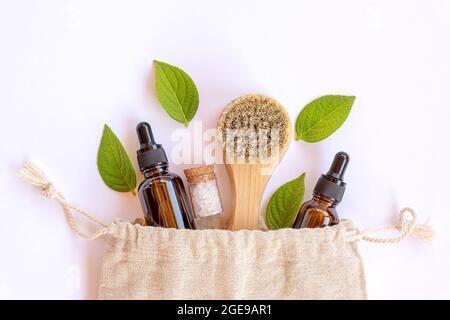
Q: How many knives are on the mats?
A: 0